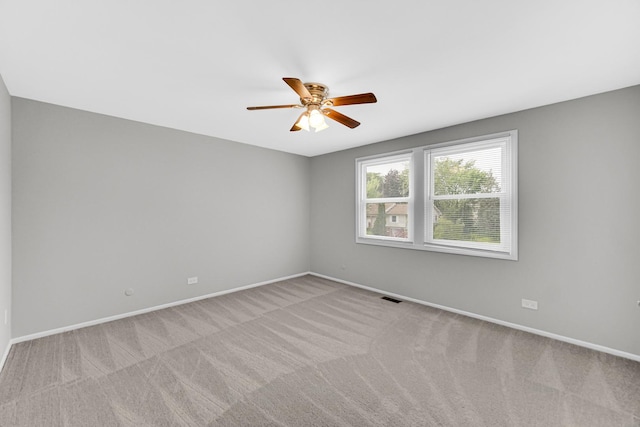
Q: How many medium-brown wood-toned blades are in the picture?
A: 5